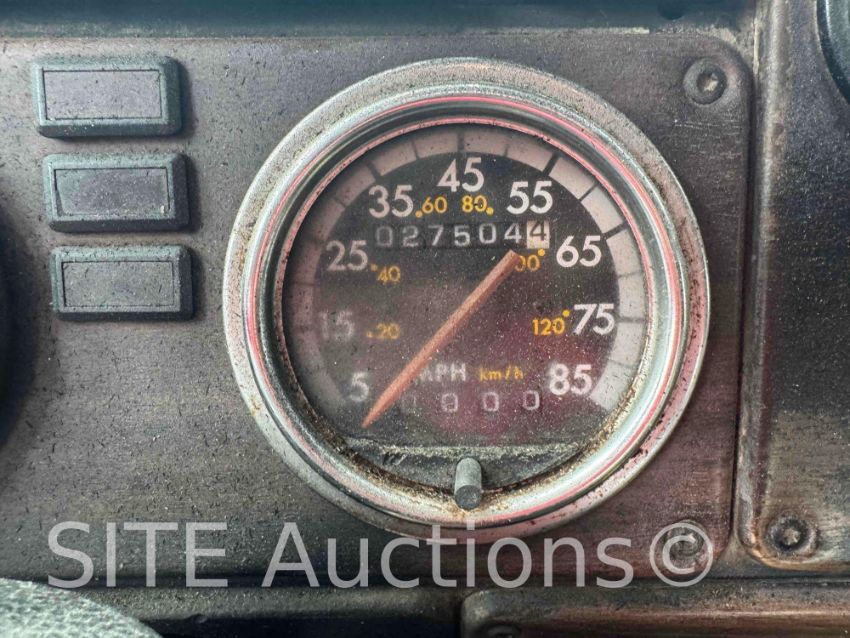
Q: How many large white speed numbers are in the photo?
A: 9